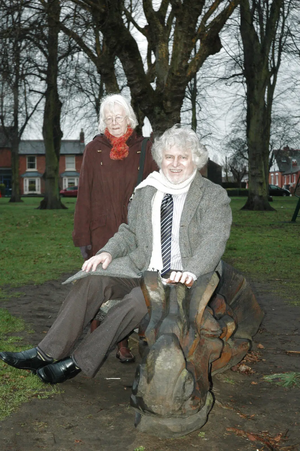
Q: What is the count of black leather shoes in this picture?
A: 2